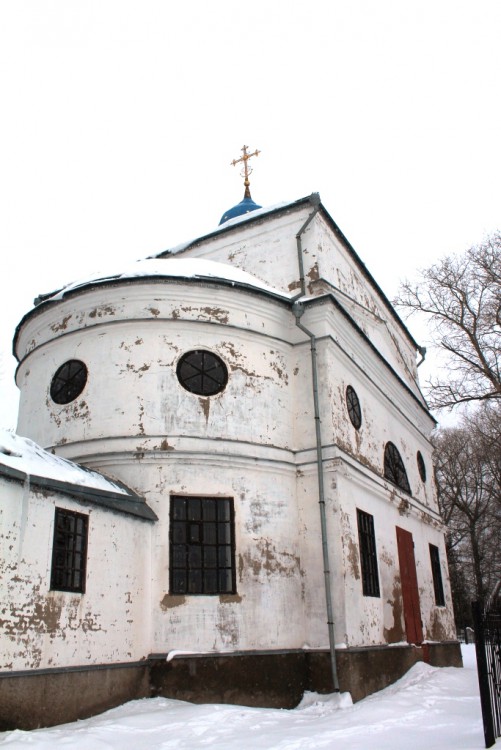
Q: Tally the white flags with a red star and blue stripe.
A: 0